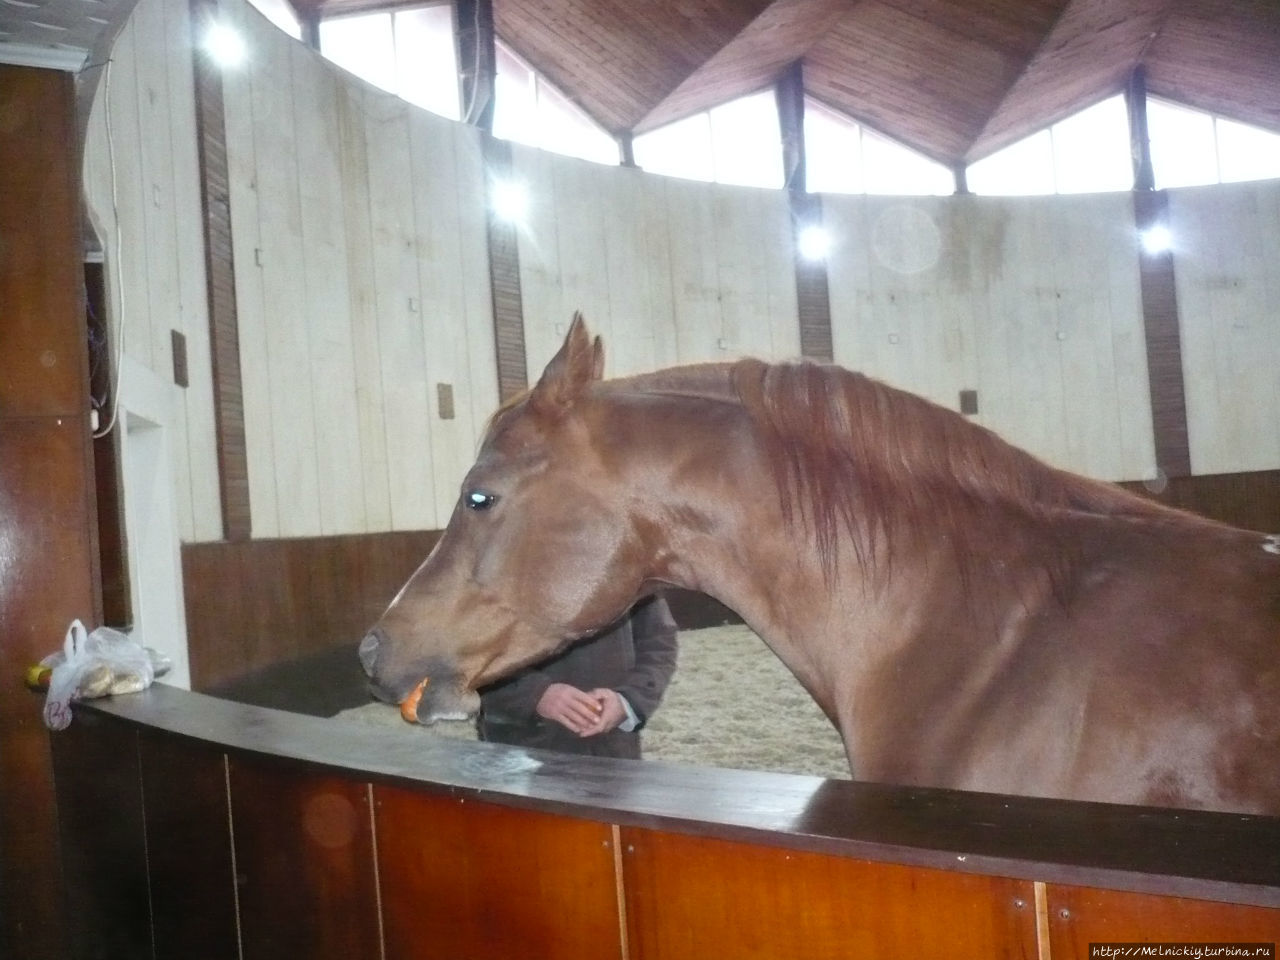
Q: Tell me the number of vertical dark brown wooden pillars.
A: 4